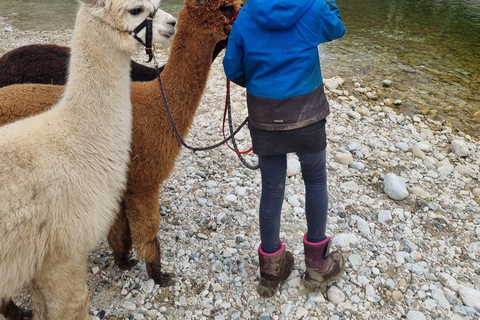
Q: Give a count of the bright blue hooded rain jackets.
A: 1